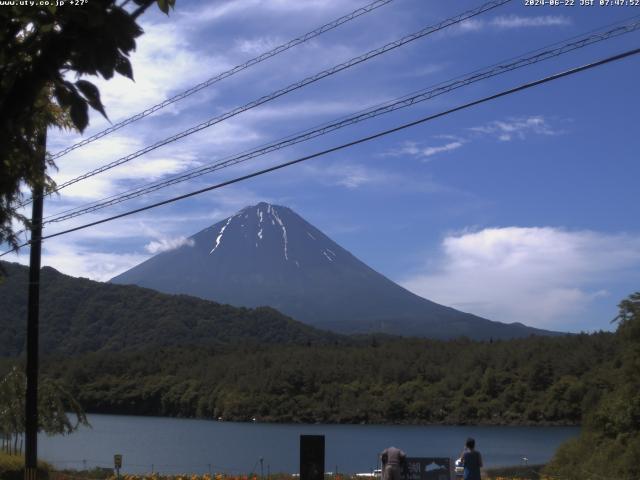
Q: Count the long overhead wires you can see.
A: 4